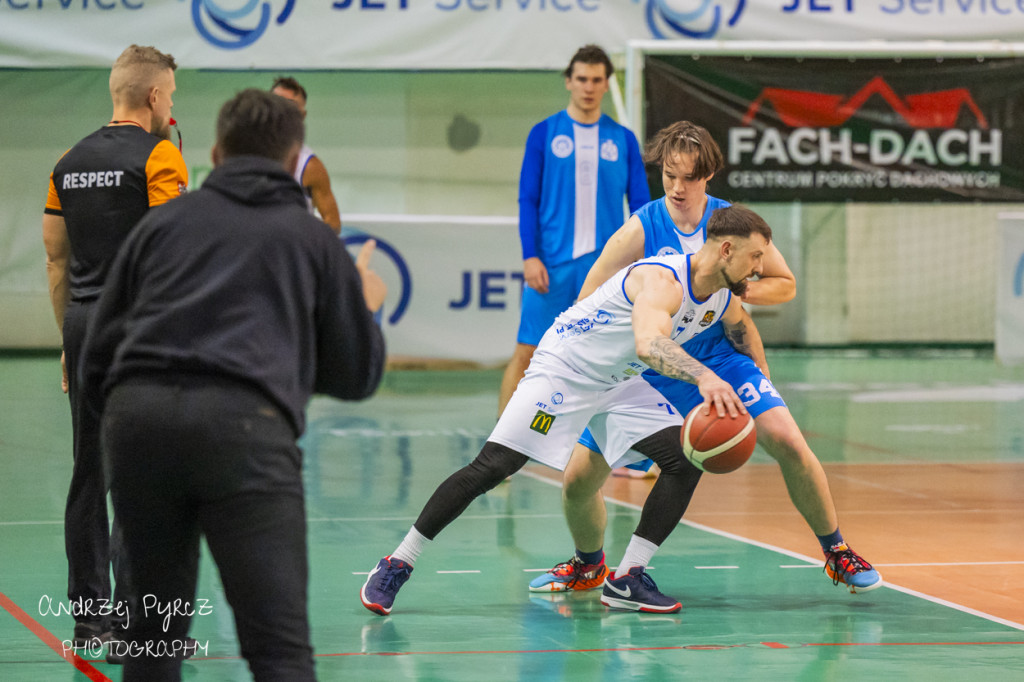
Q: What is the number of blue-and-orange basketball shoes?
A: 2